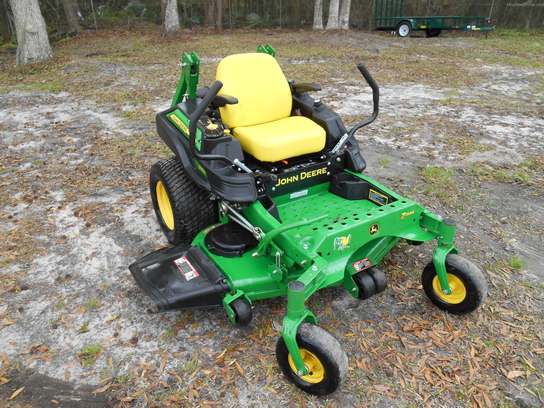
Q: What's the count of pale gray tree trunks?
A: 5